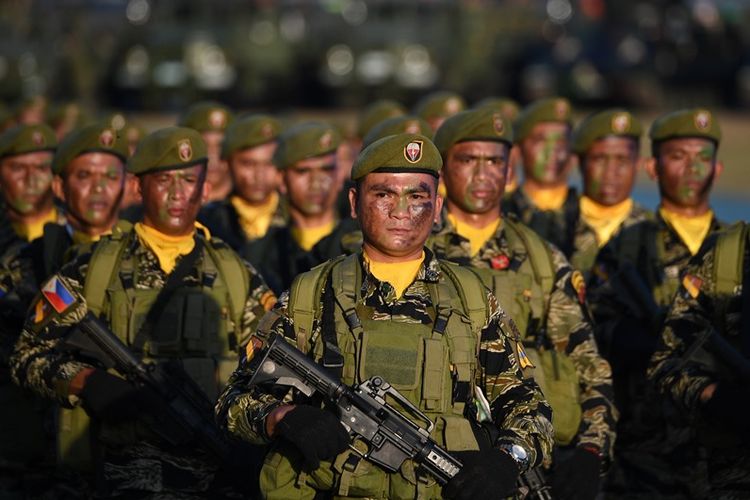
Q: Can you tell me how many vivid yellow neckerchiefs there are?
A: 10